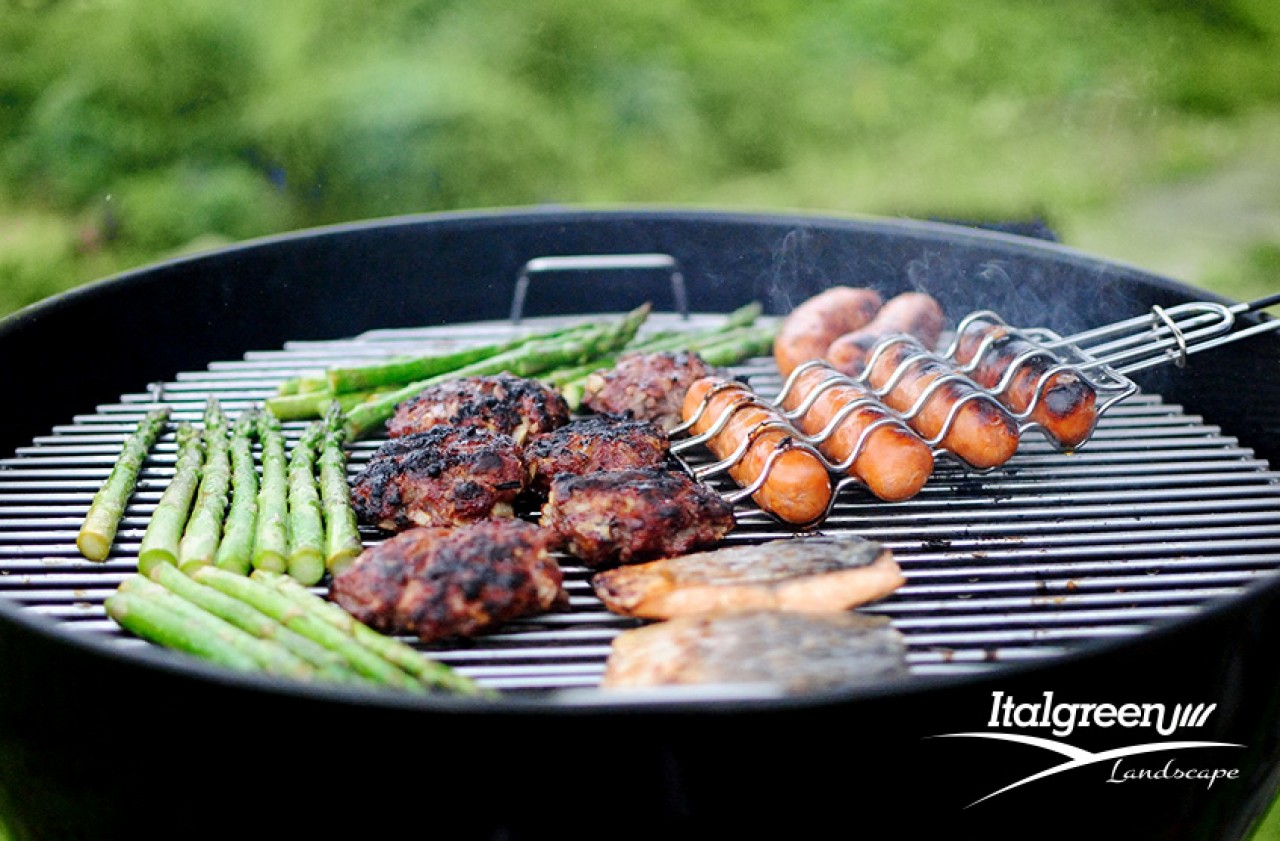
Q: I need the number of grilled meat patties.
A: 6